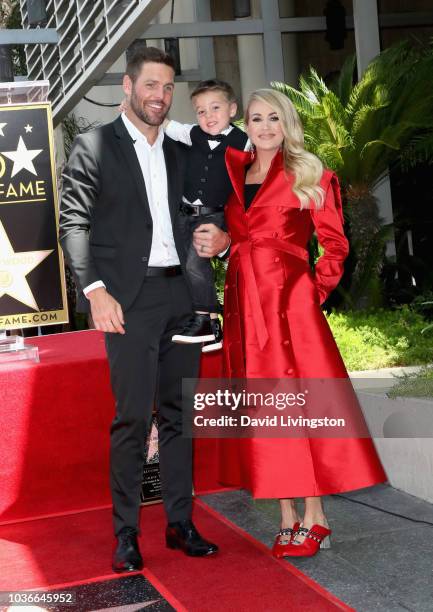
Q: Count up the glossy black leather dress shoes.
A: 2